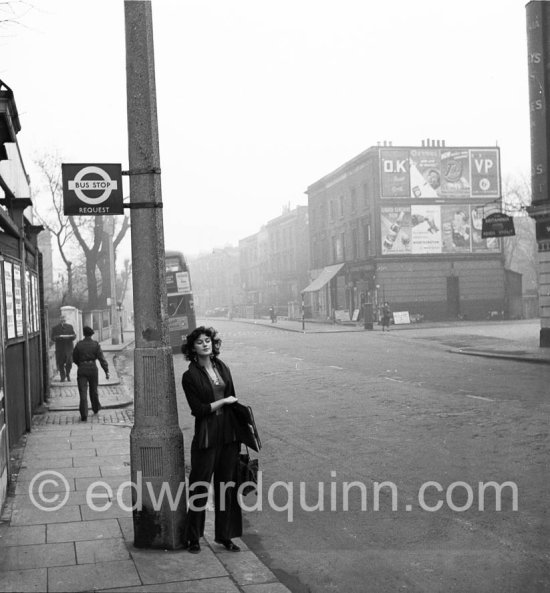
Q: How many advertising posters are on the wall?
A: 8